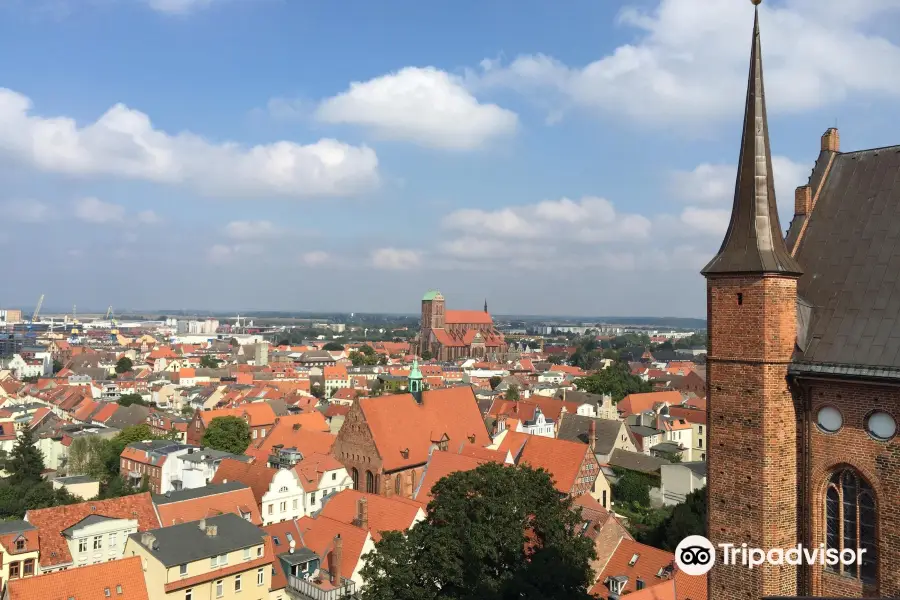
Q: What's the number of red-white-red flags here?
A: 0